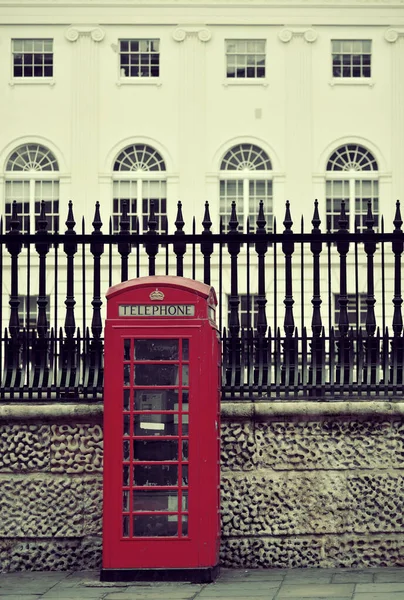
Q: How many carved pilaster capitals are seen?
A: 4